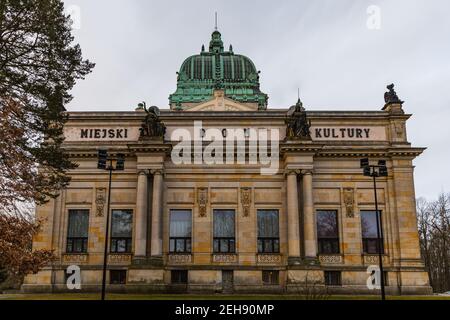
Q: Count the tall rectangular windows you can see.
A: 7